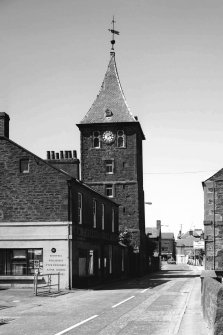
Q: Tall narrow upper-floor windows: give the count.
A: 4